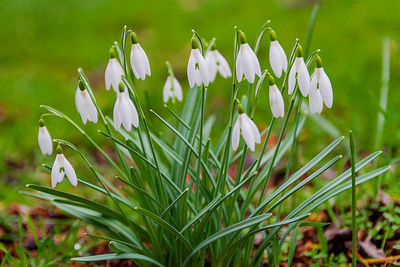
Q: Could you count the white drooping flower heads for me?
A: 15